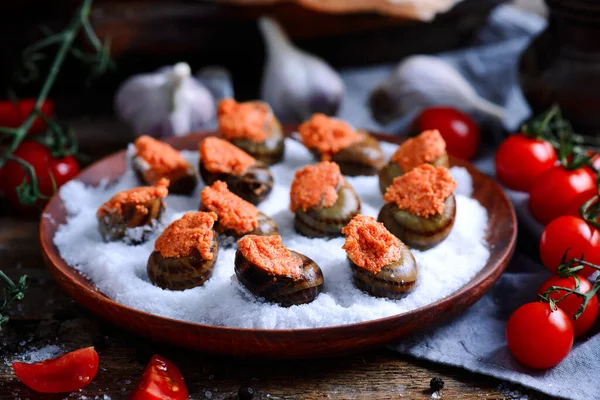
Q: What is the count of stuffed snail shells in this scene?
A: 12